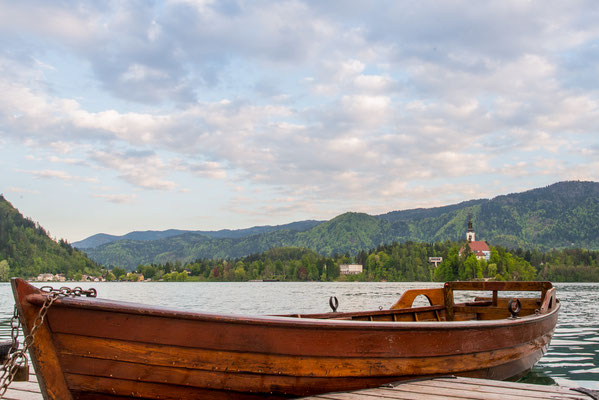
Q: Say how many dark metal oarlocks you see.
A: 2